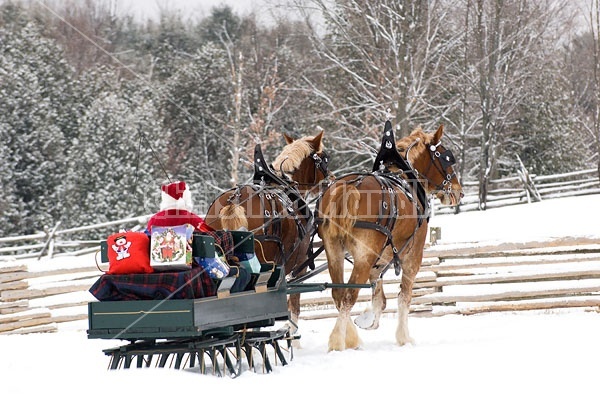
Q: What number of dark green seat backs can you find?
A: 2